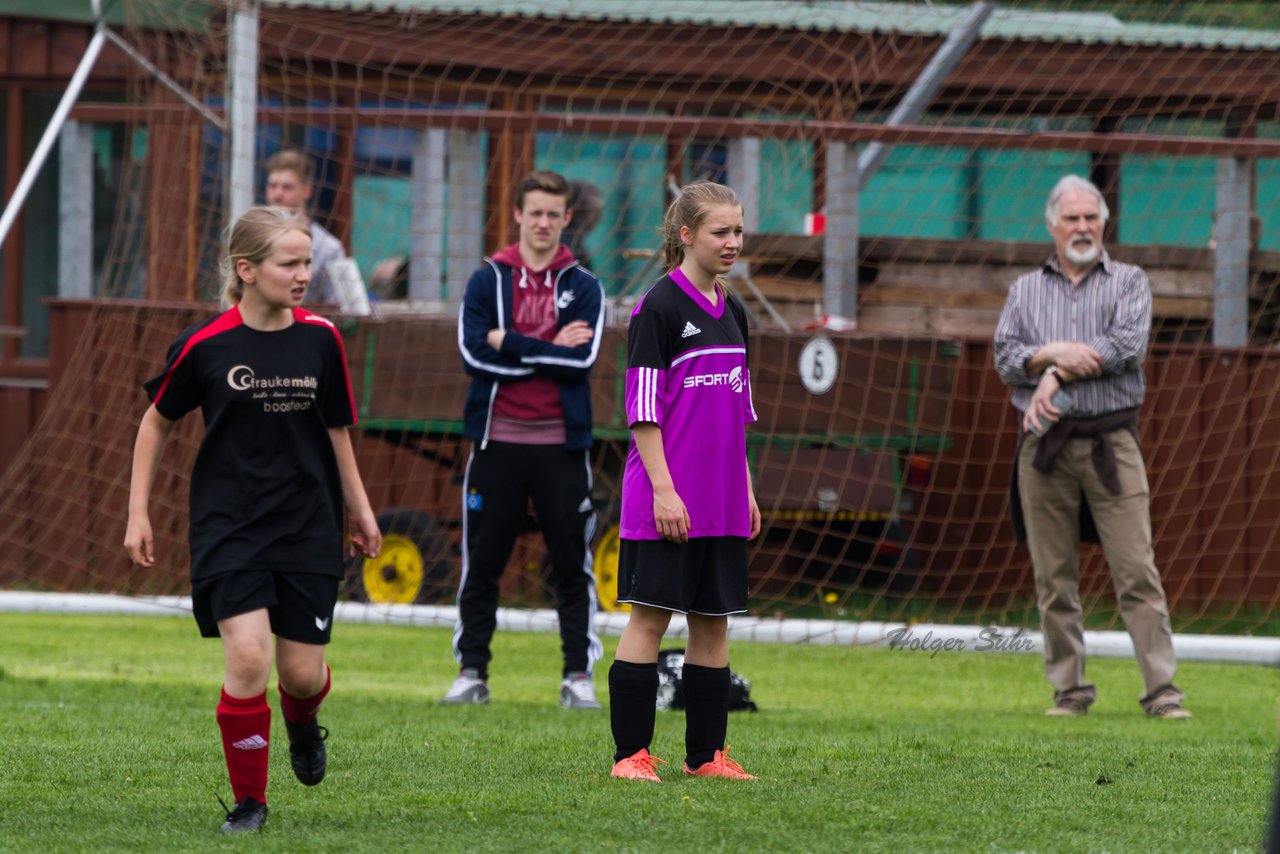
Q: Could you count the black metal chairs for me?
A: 0